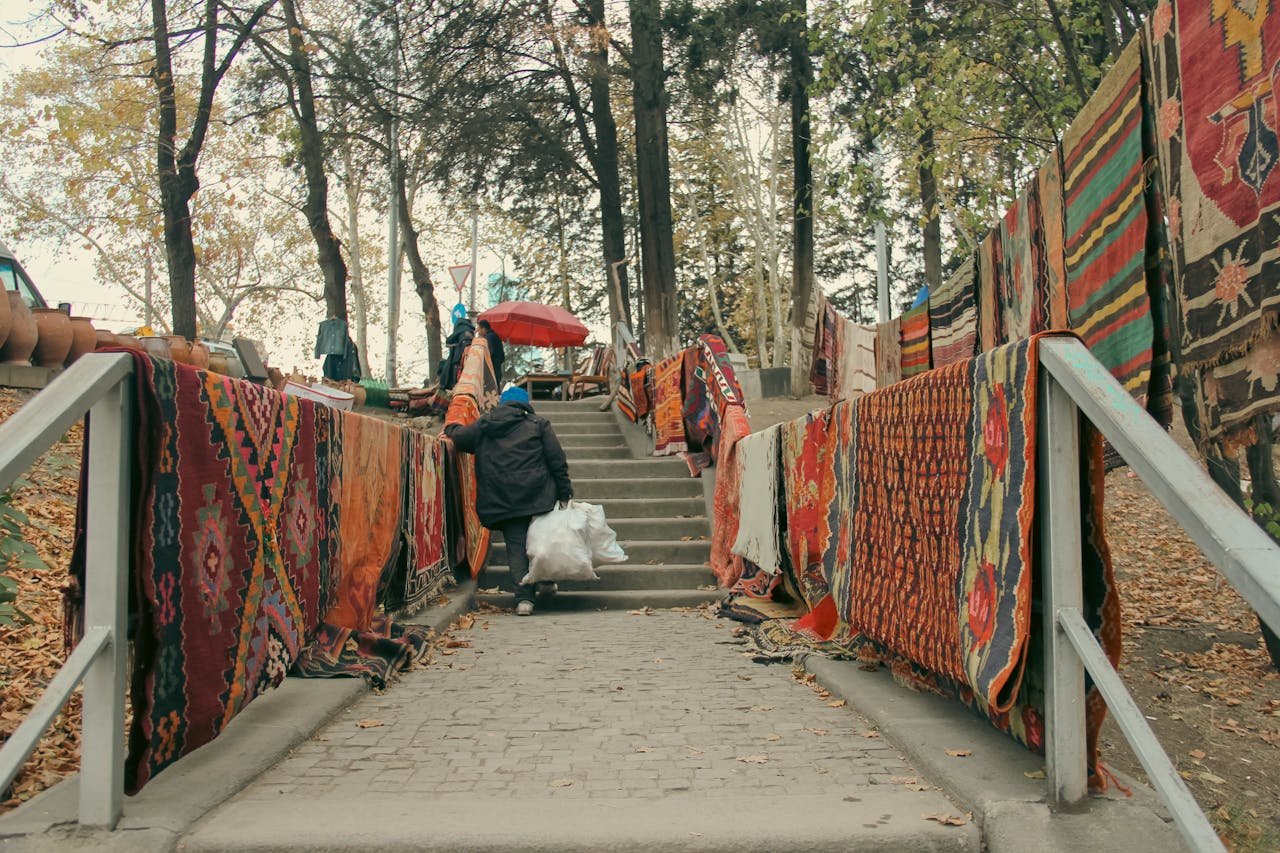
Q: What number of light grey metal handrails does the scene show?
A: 2